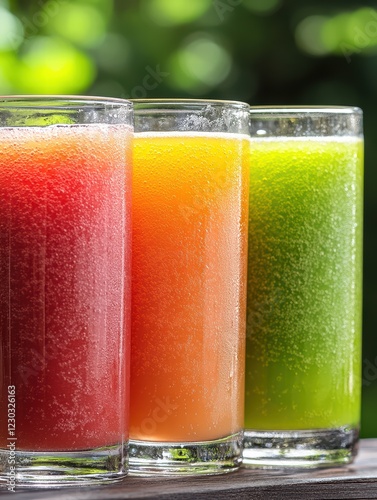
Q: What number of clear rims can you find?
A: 3